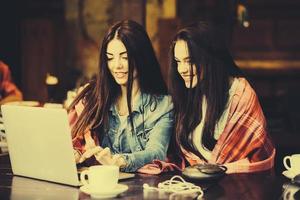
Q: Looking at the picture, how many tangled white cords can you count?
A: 1